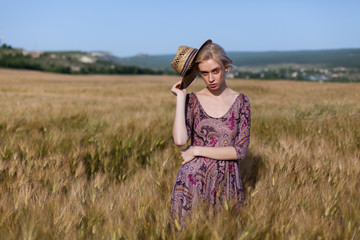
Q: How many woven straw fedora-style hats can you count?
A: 1